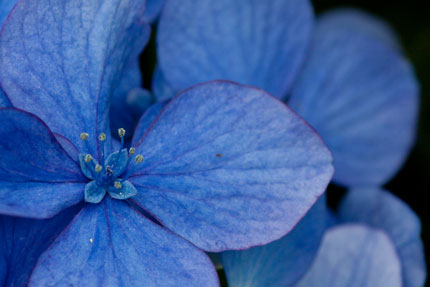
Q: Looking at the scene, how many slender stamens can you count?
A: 8